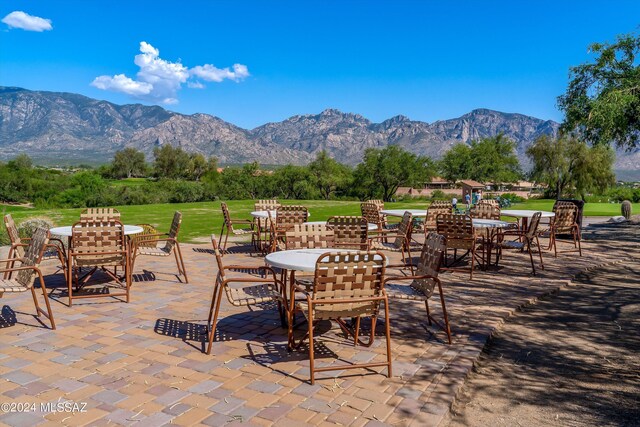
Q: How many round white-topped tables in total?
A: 7